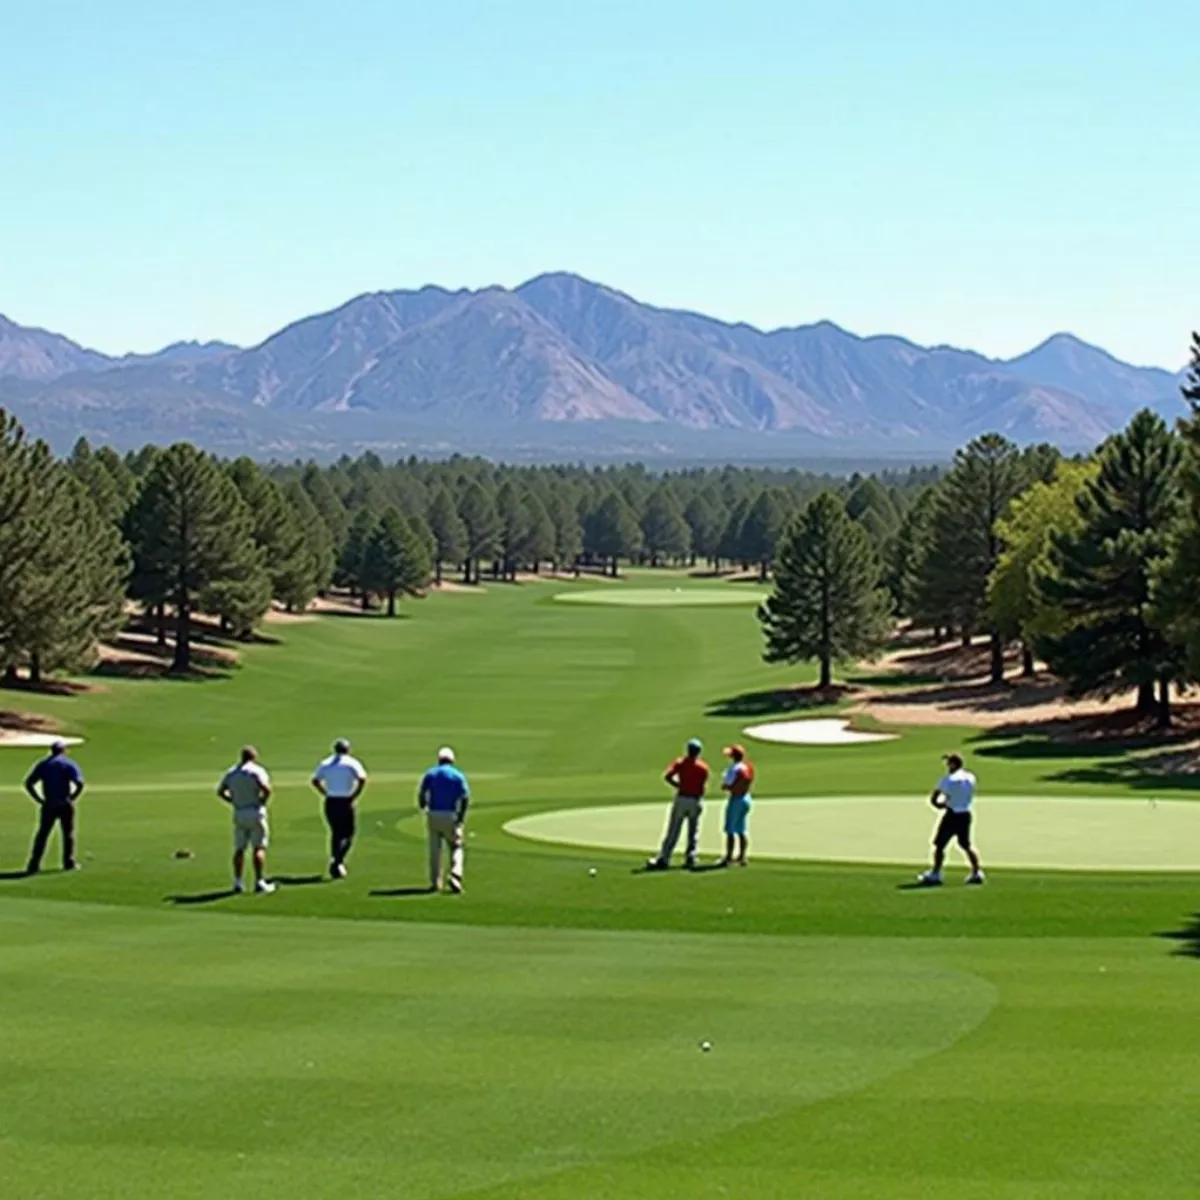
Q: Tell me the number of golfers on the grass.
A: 7